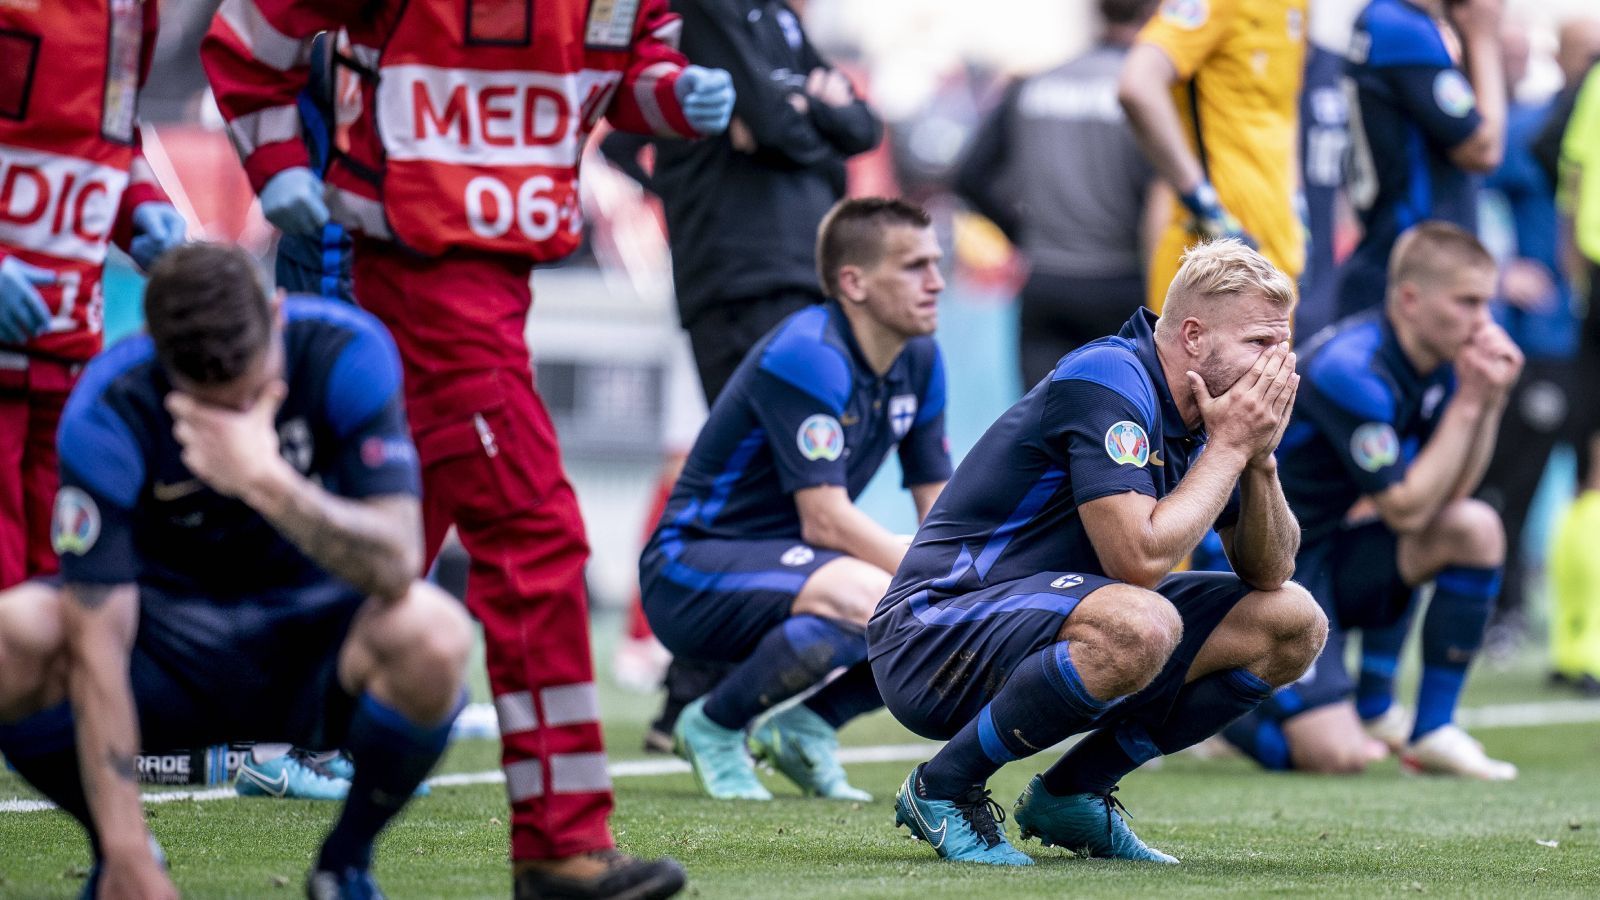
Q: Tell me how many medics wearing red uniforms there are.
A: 2